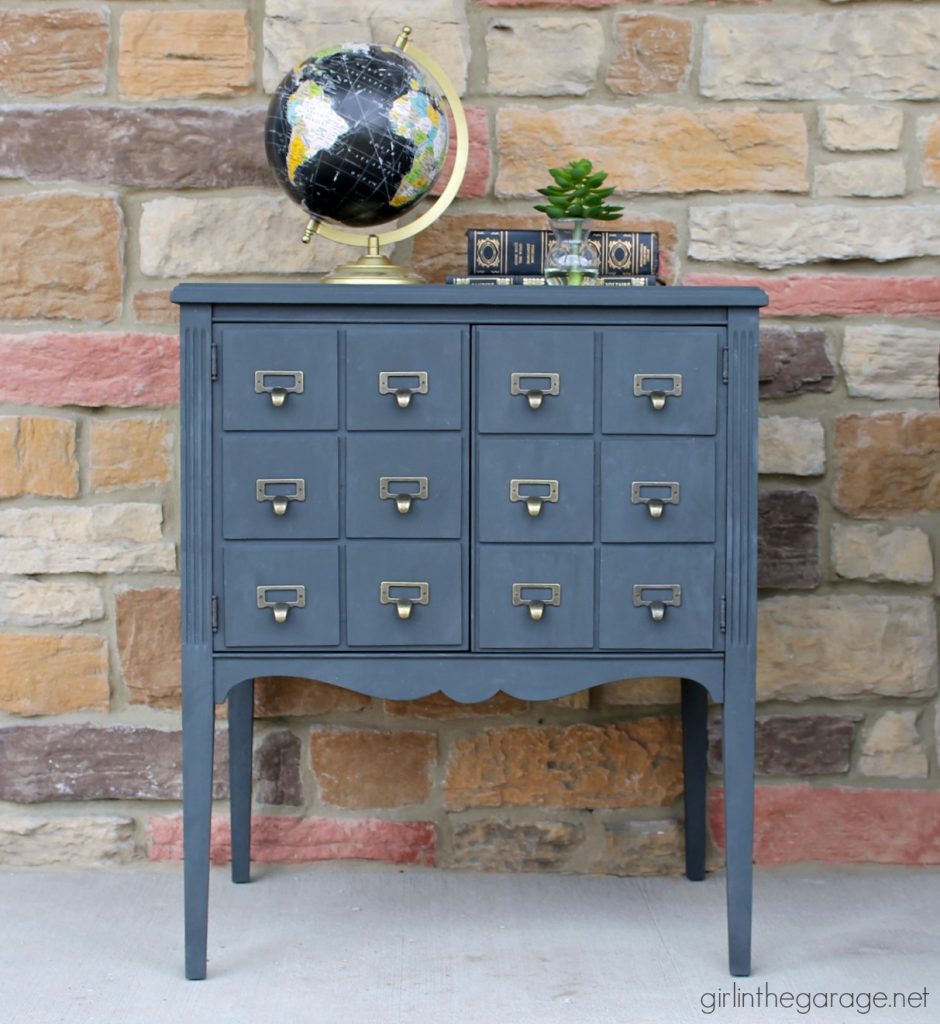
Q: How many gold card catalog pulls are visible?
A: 12